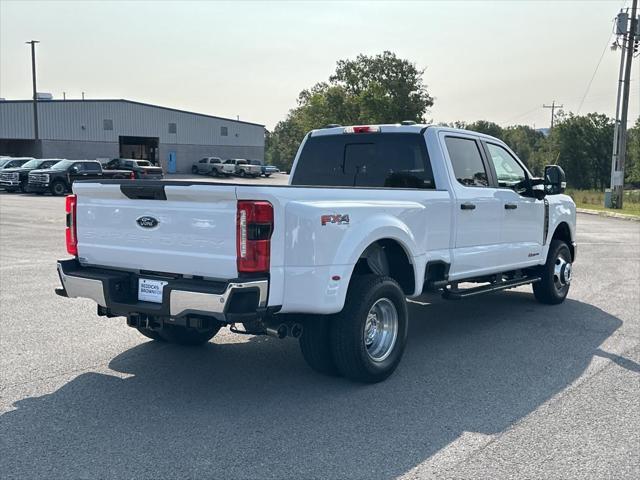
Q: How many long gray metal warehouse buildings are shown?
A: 1